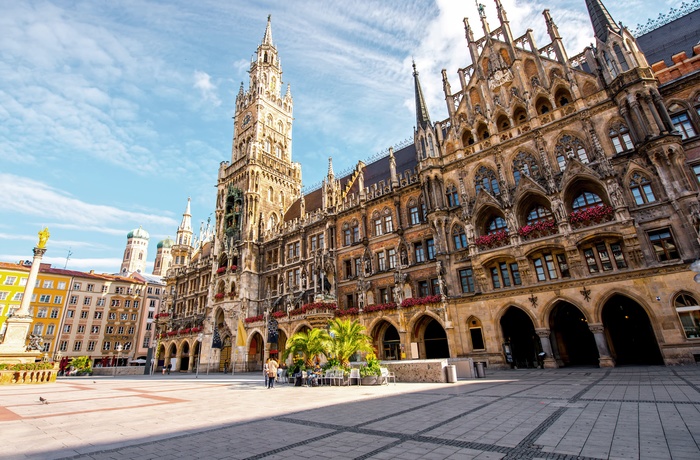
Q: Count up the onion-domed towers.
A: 2